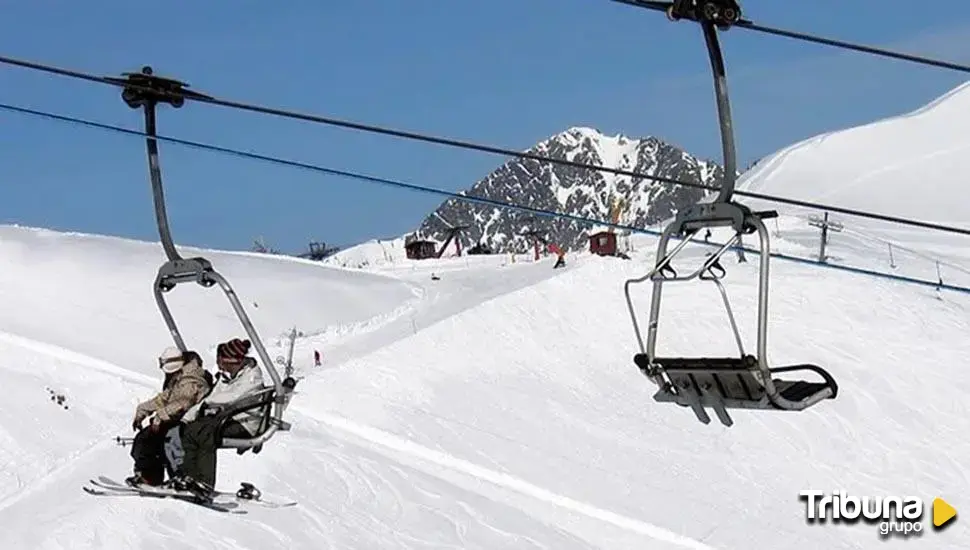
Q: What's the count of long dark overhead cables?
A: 3